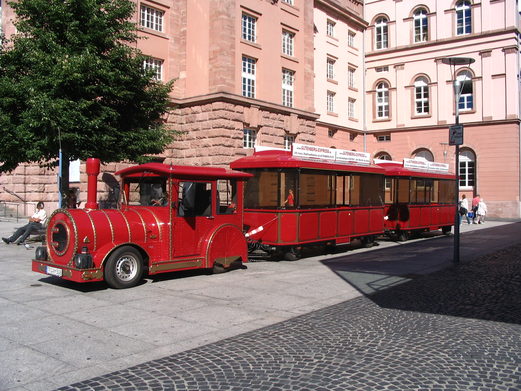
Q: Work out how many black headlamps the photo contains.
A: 2